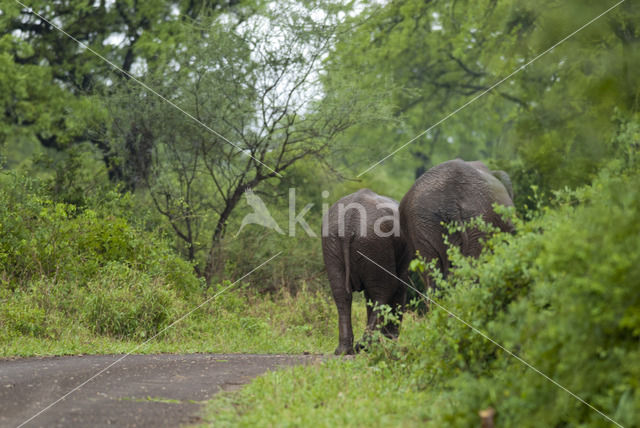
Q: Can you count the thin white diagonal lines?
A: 4